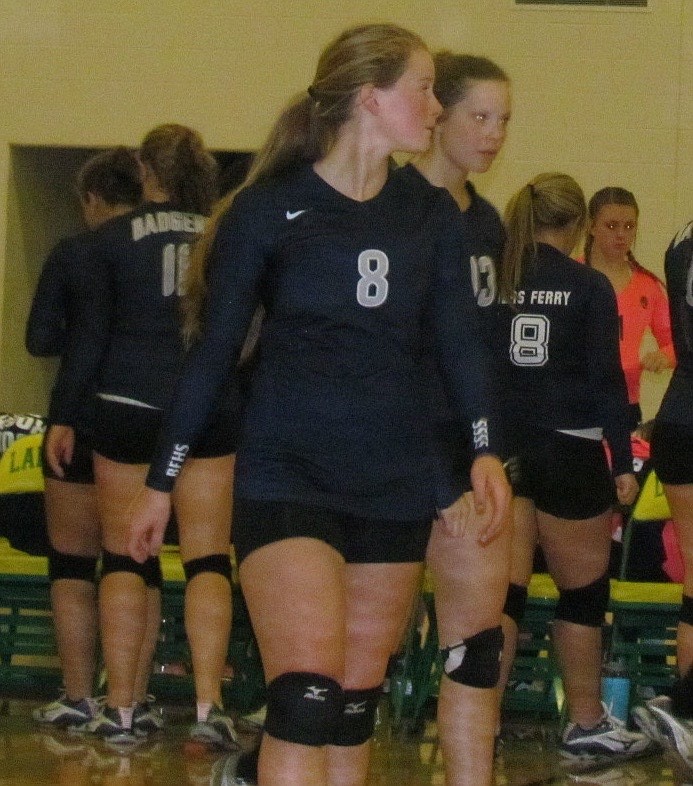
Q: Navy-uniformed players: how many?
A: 6